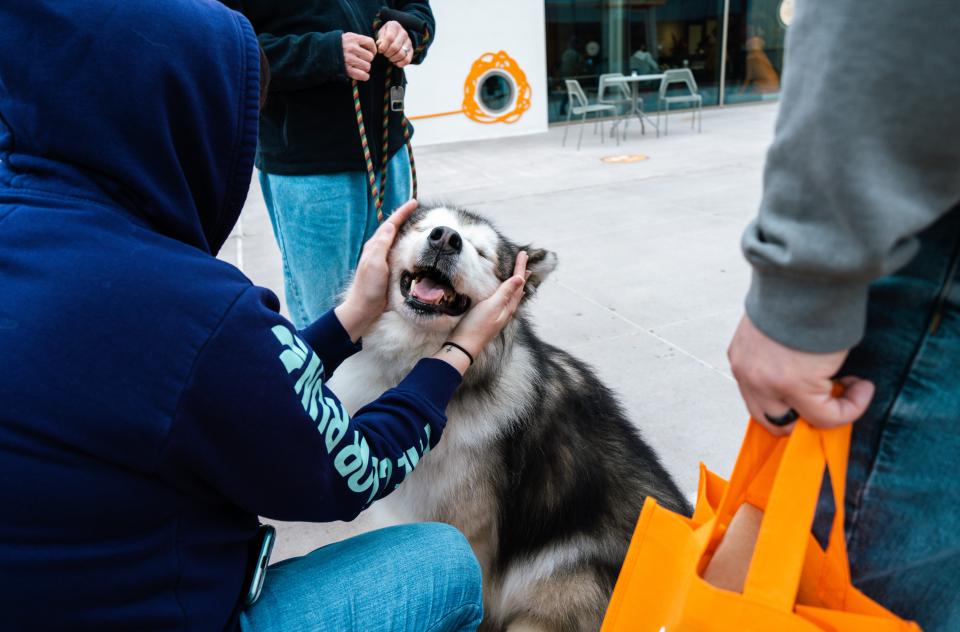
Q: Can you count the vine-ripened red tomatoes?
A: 0